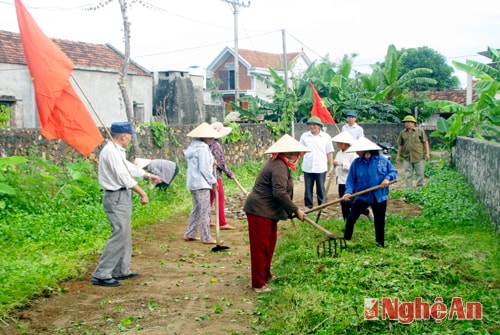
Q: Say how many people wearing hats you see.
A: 10